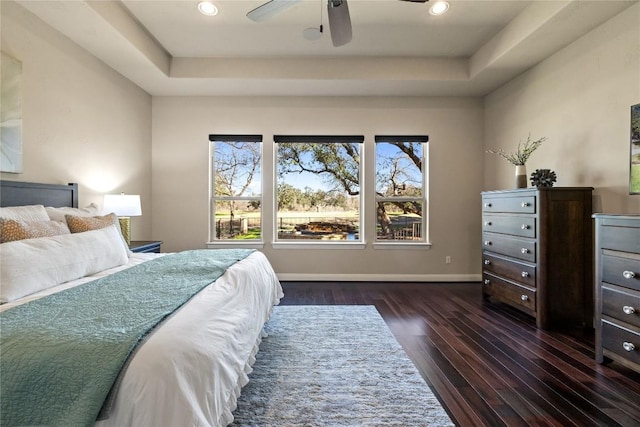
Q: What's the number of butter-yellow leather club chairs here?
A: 0